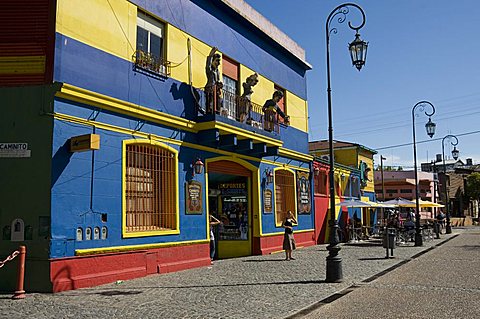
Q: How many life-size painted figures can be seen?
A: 3